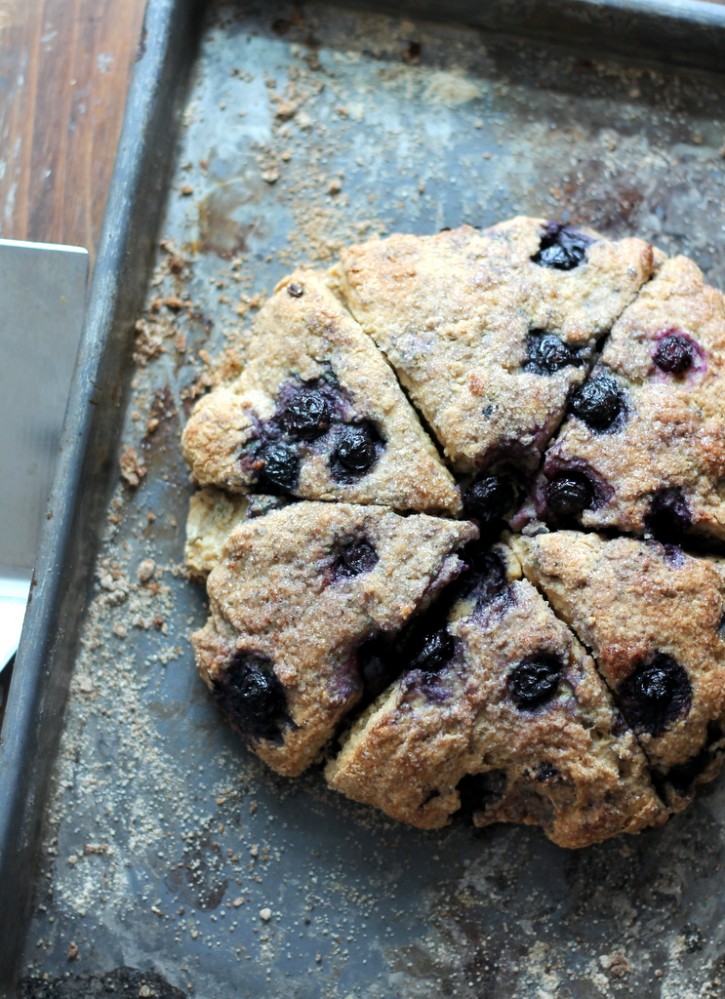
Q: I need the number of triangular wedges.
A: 6